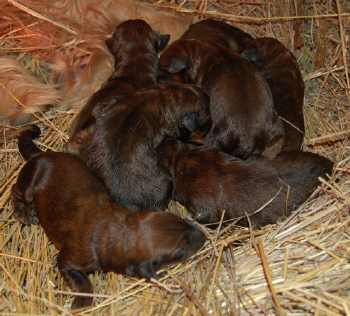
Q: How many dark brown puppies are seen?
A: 7